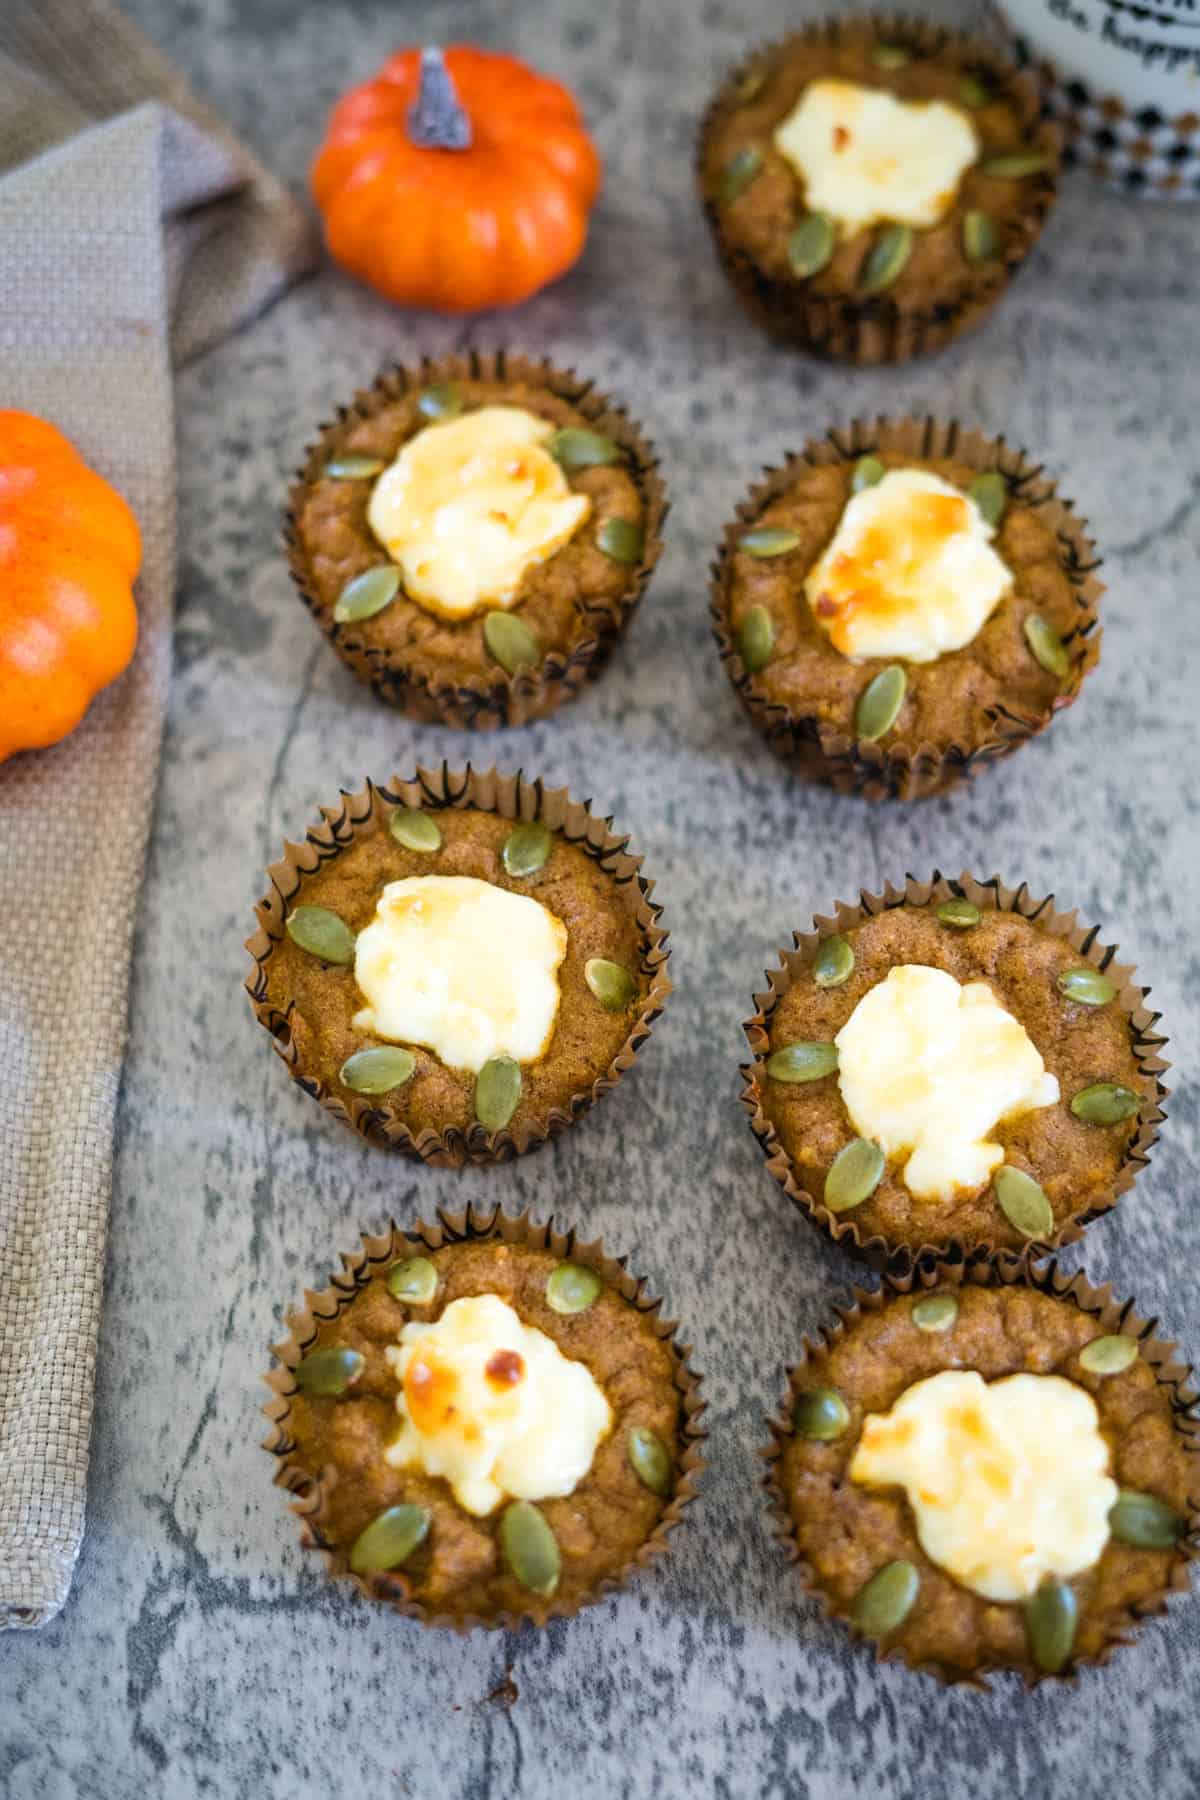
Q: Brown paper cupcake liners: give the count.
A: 7